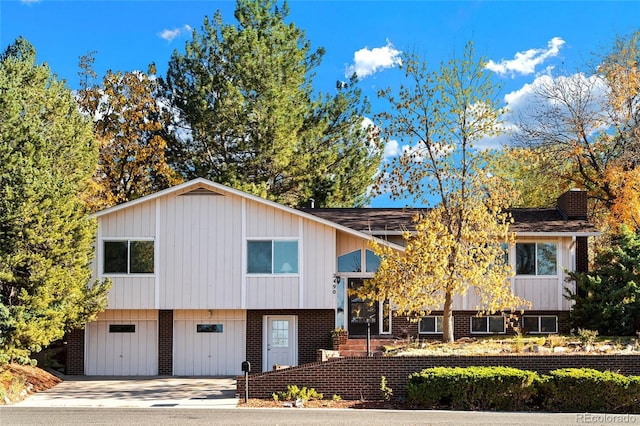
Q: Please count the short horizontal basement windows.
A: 3